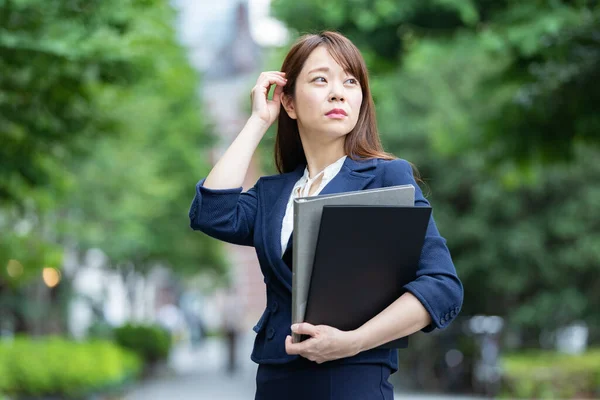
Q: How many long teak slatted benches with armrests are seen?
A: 0